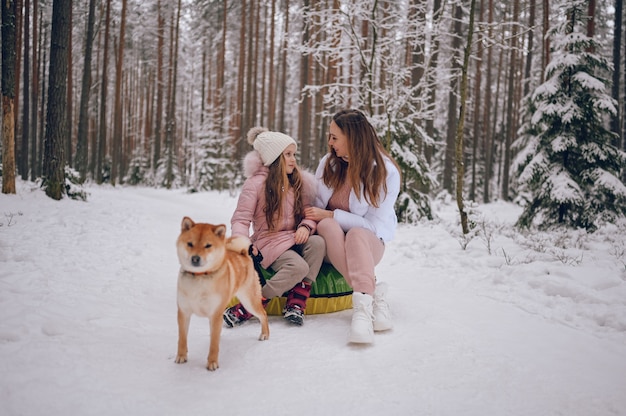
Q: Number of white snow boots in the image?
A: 2